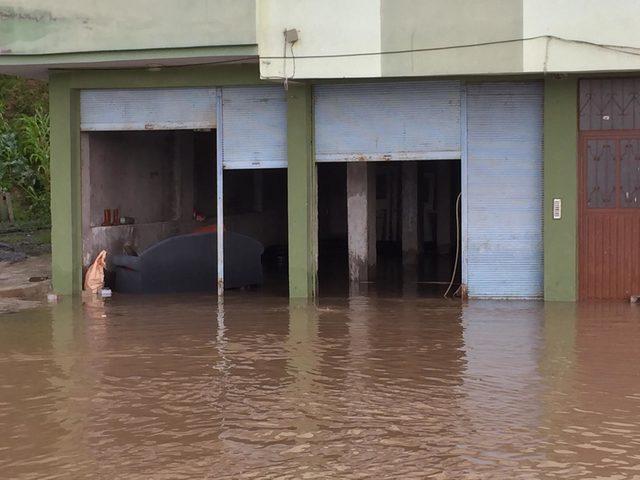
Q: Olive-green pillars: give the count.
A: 3